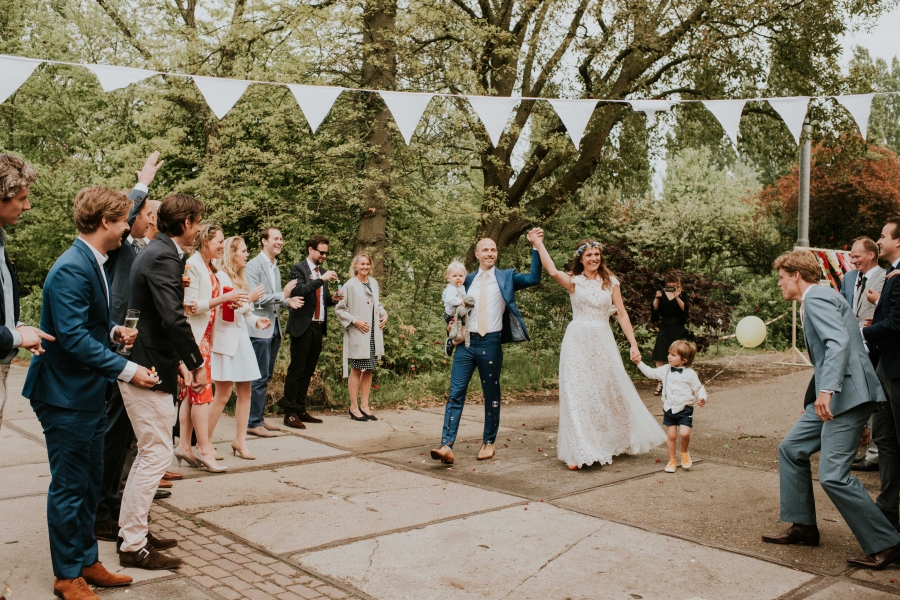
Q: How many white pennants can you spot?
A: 11